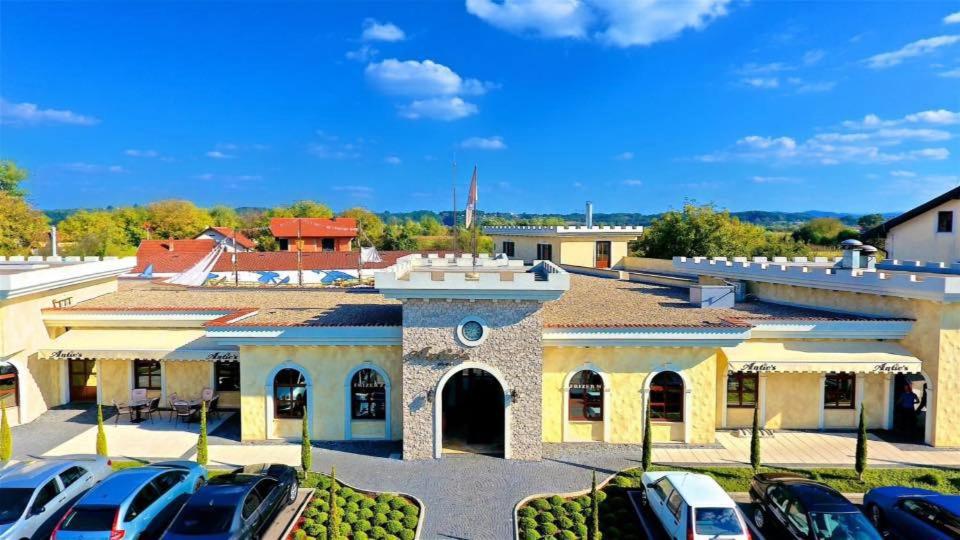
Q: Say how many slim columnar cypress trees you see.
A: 9